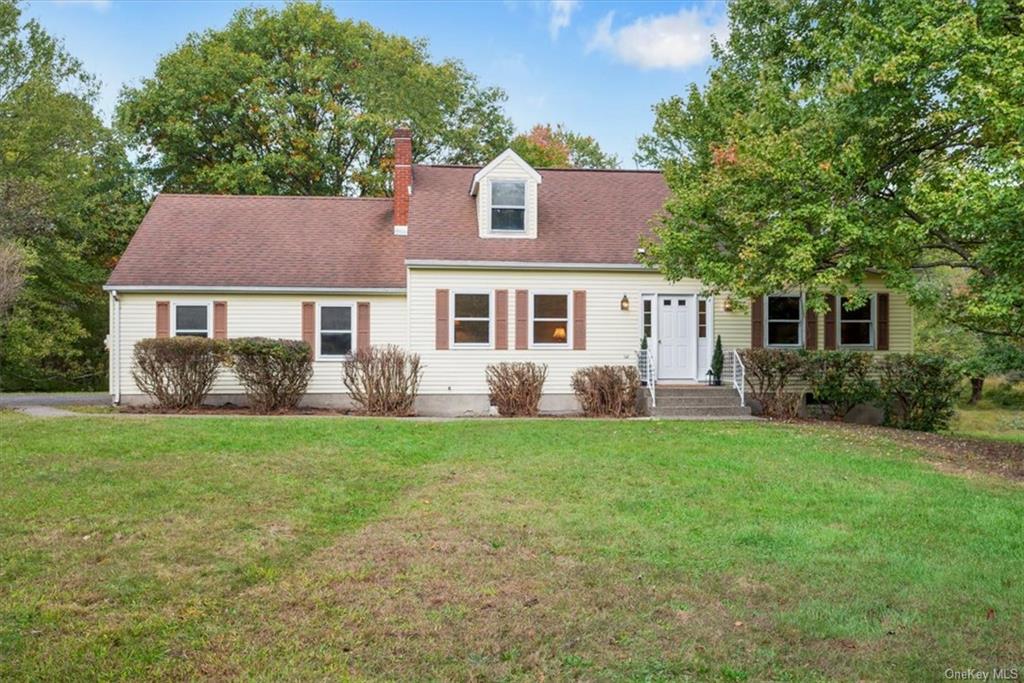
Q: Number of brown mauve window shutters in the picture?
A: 12